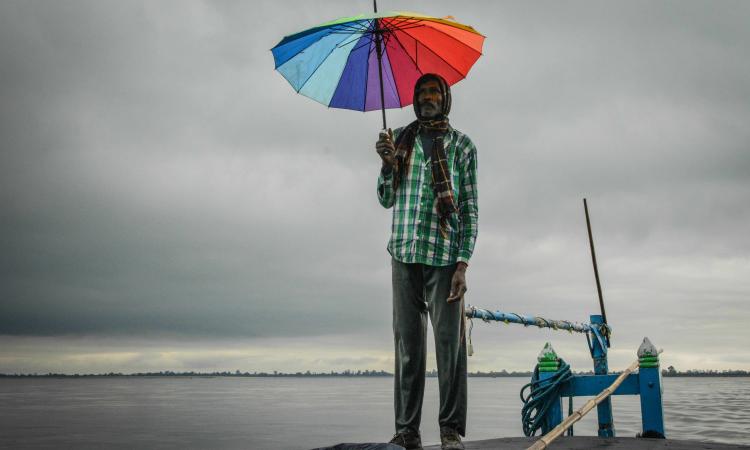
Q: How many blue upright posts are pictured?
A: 3